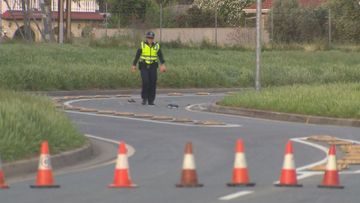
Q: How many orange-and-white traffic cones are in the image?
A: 7